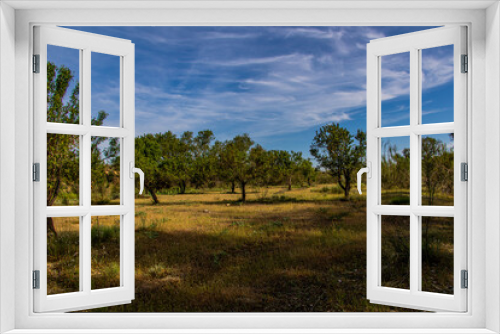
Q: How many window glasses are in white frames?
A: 12